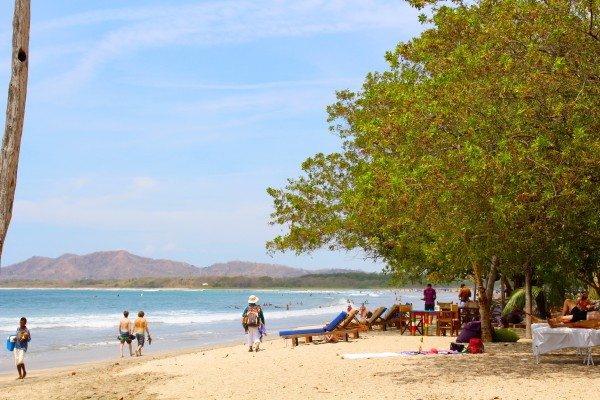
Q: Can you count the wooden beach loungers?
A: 4